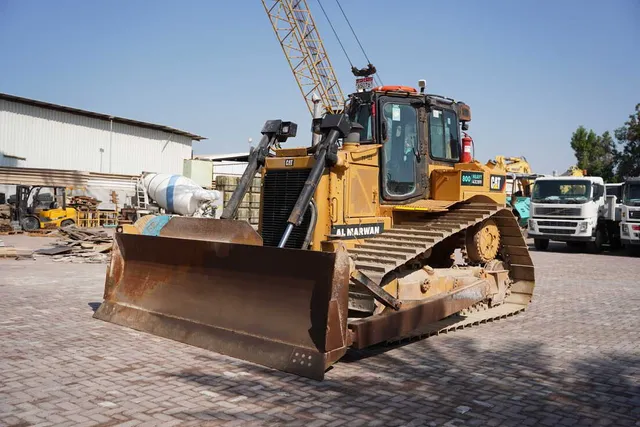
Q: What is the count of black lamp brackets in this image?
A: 2